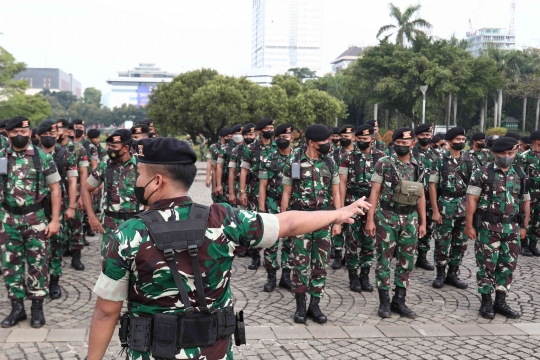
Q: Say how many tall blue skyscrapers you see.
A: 1